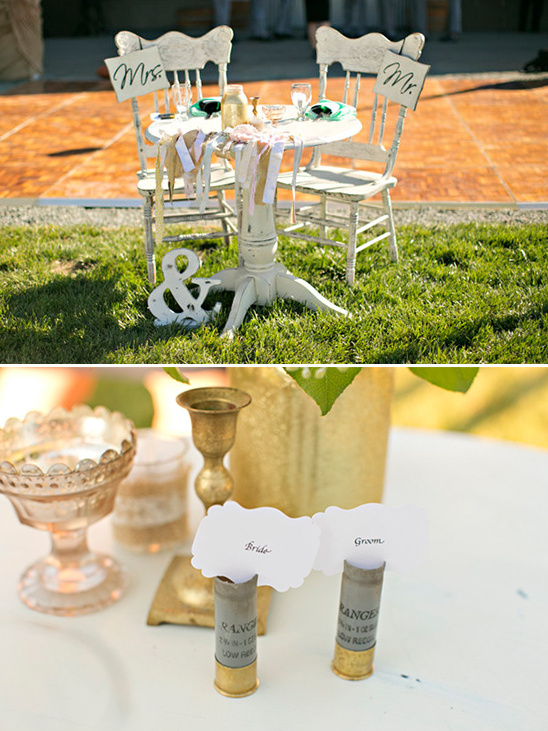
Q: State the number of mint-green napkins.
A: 2